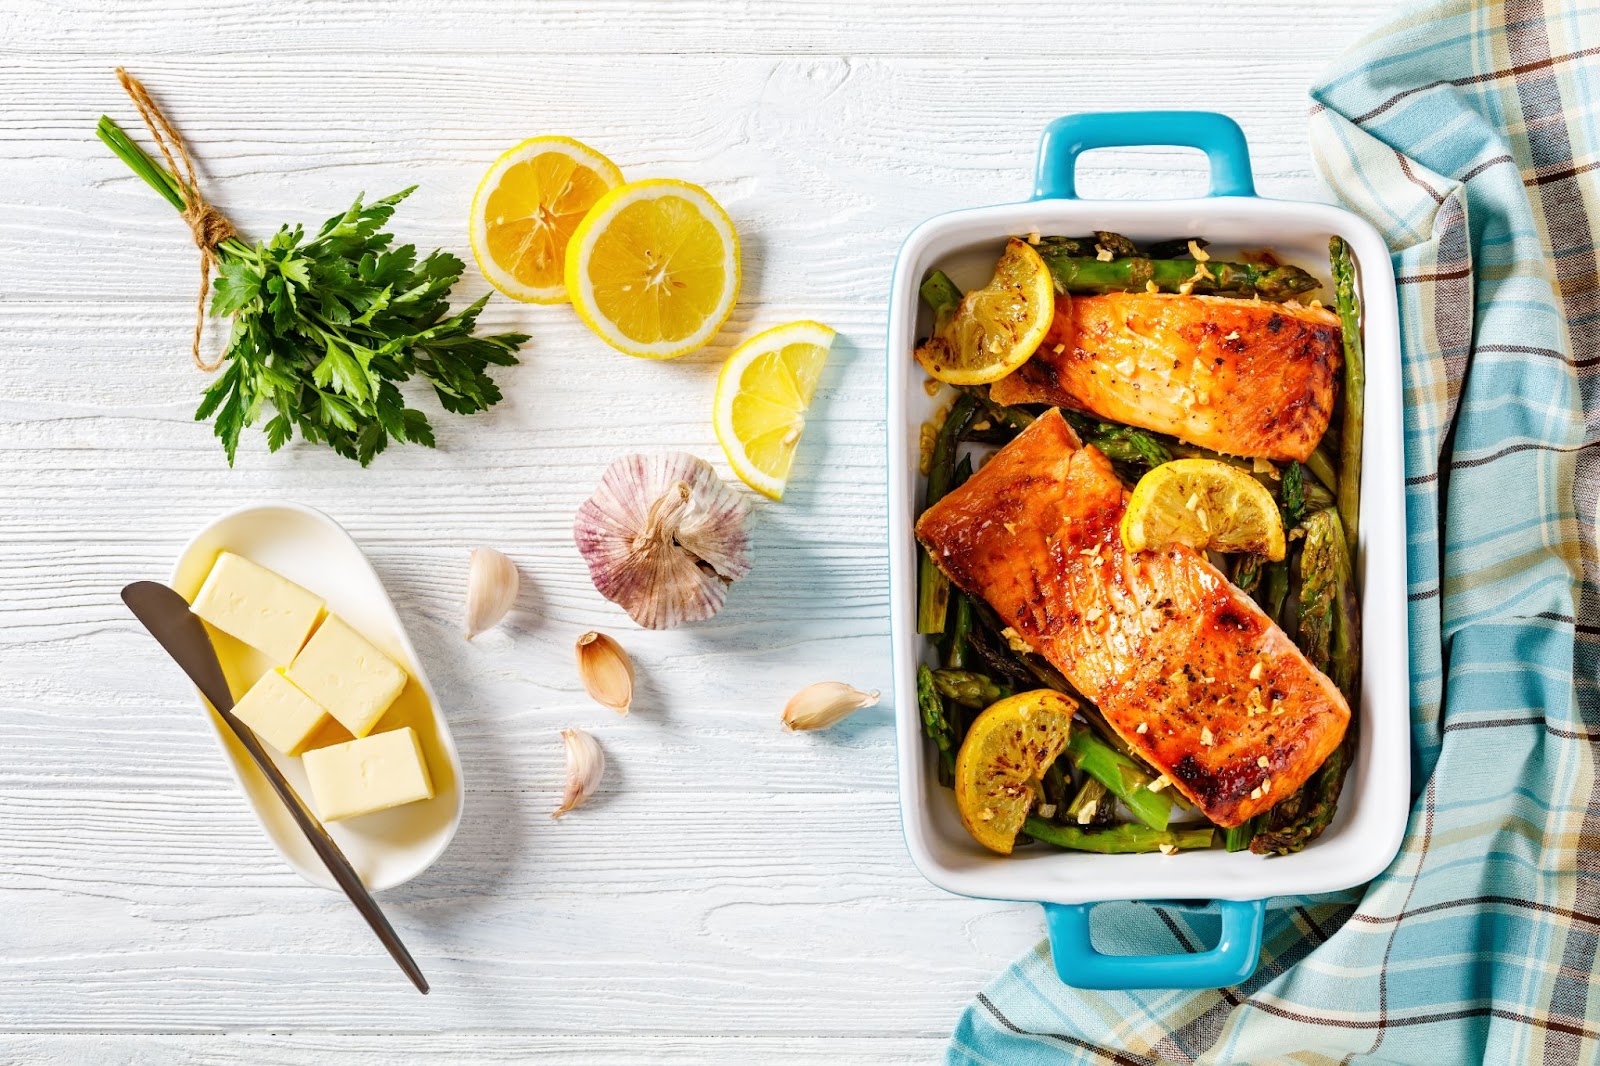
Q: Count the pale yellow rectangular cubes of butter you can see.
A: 4